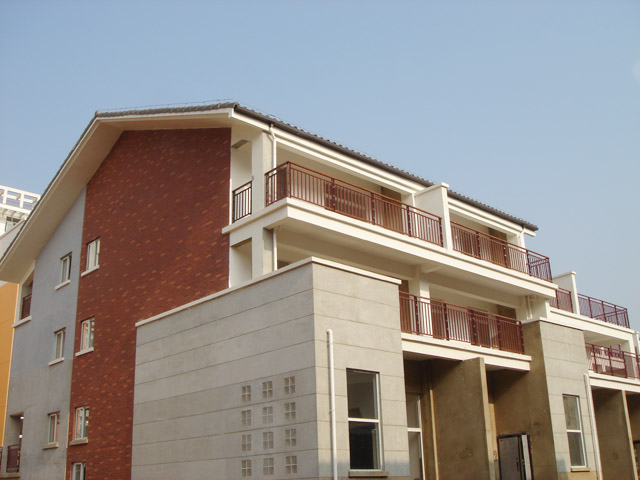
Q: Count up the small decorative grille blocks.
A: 12